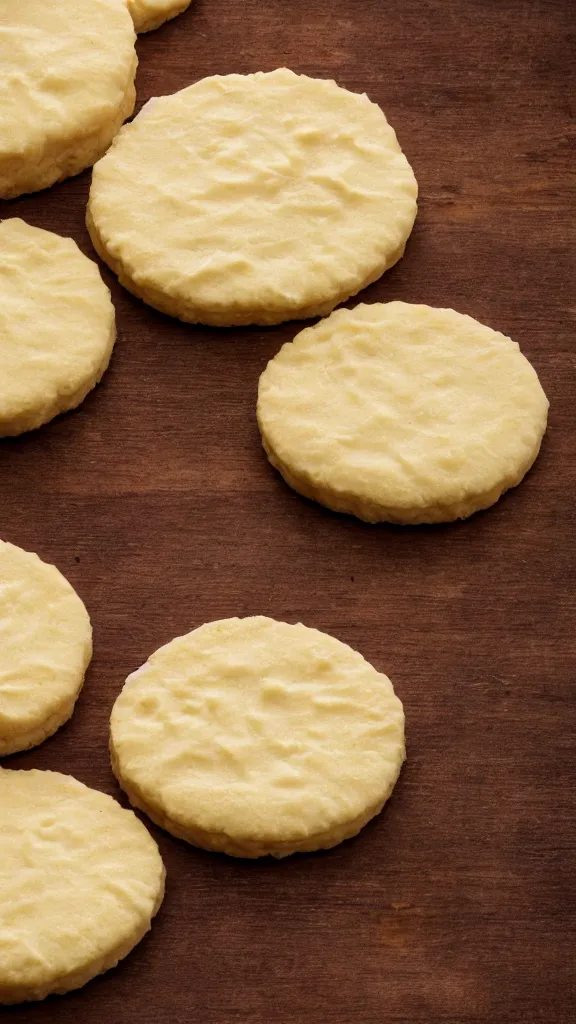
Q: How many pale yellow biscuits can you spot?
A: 8